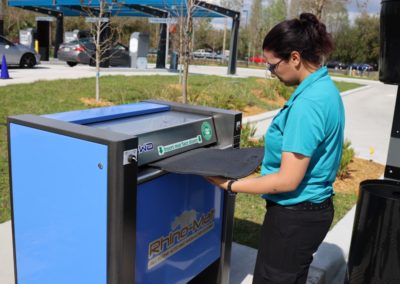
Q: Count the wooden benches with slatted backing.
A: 0